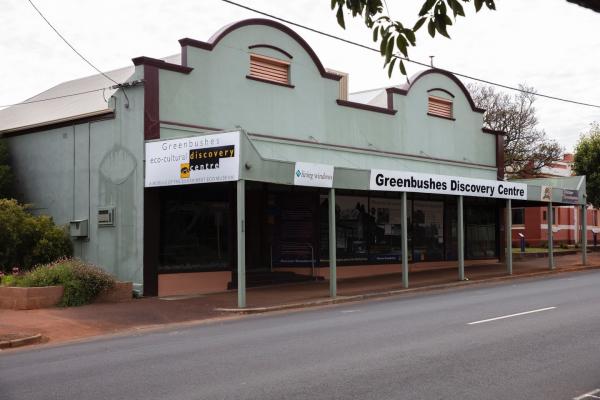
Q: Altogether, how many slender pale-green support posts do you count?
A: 7